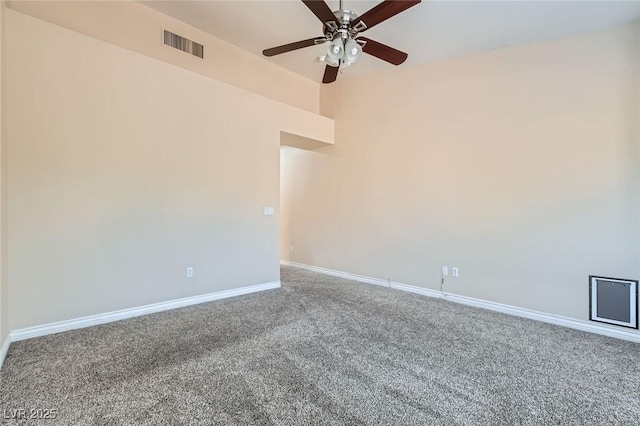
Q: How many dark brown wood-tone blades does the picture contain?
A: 5